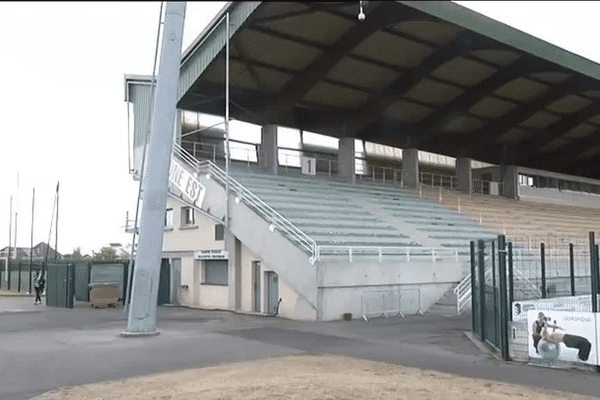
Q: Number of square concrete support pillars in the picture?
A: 5